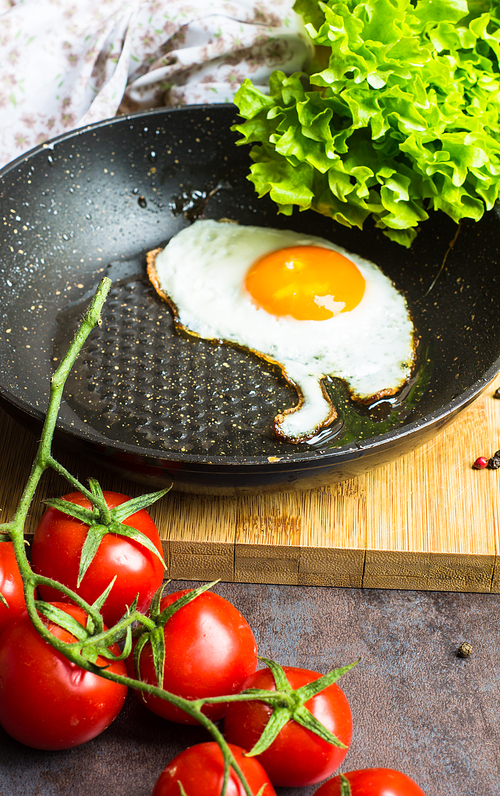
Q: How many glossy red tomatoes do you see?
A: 7